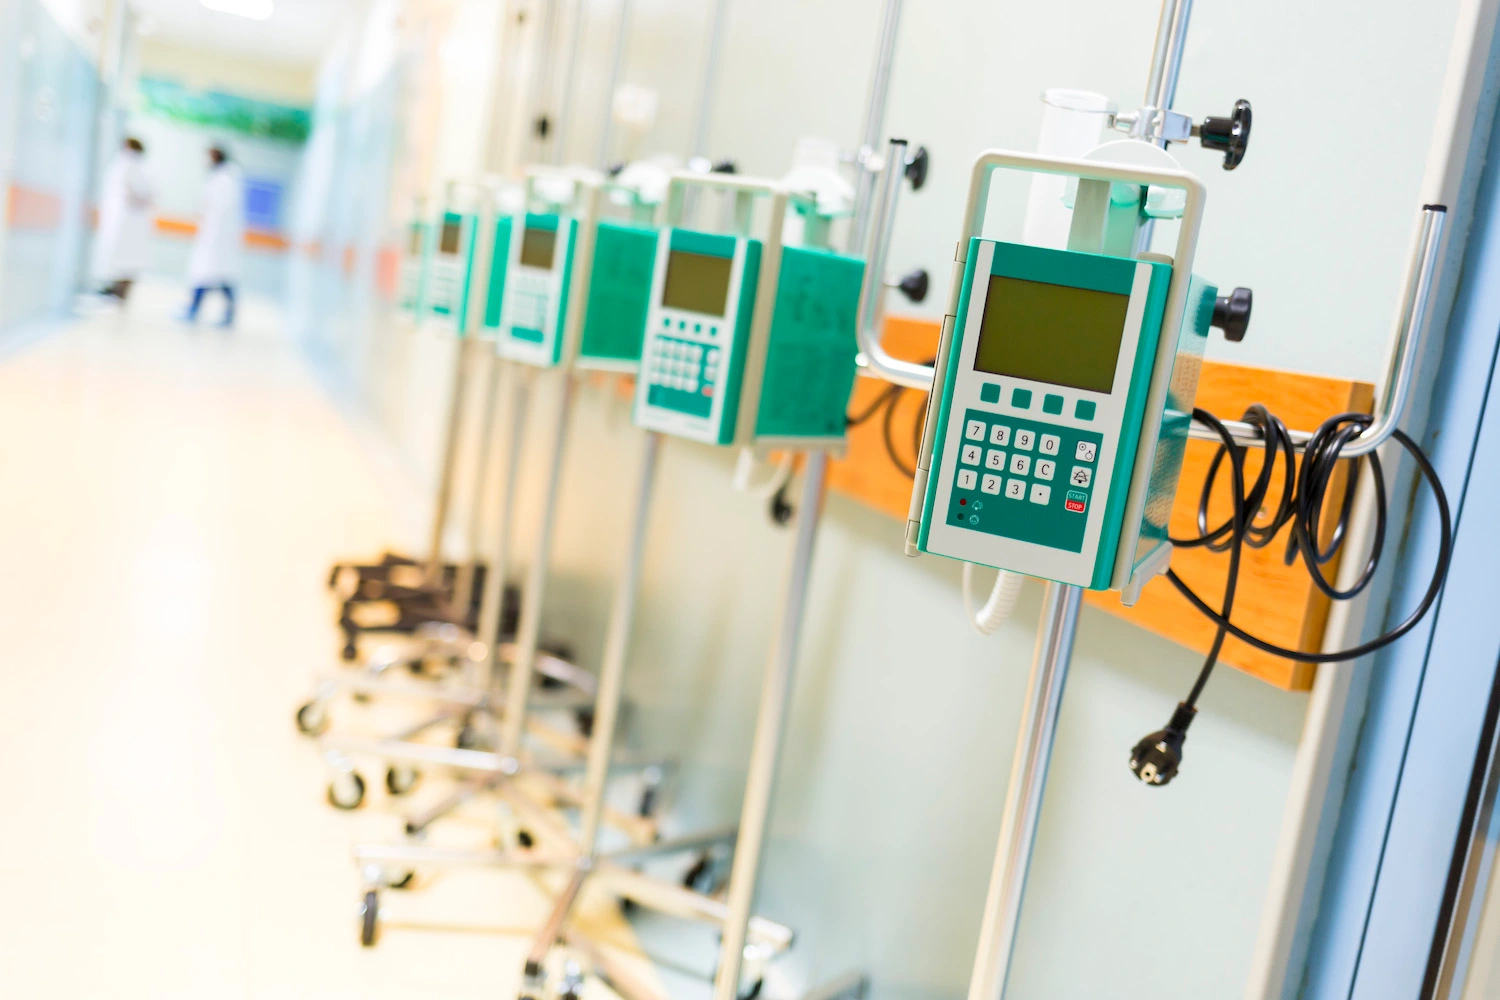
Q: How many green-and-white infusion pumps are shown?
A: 5